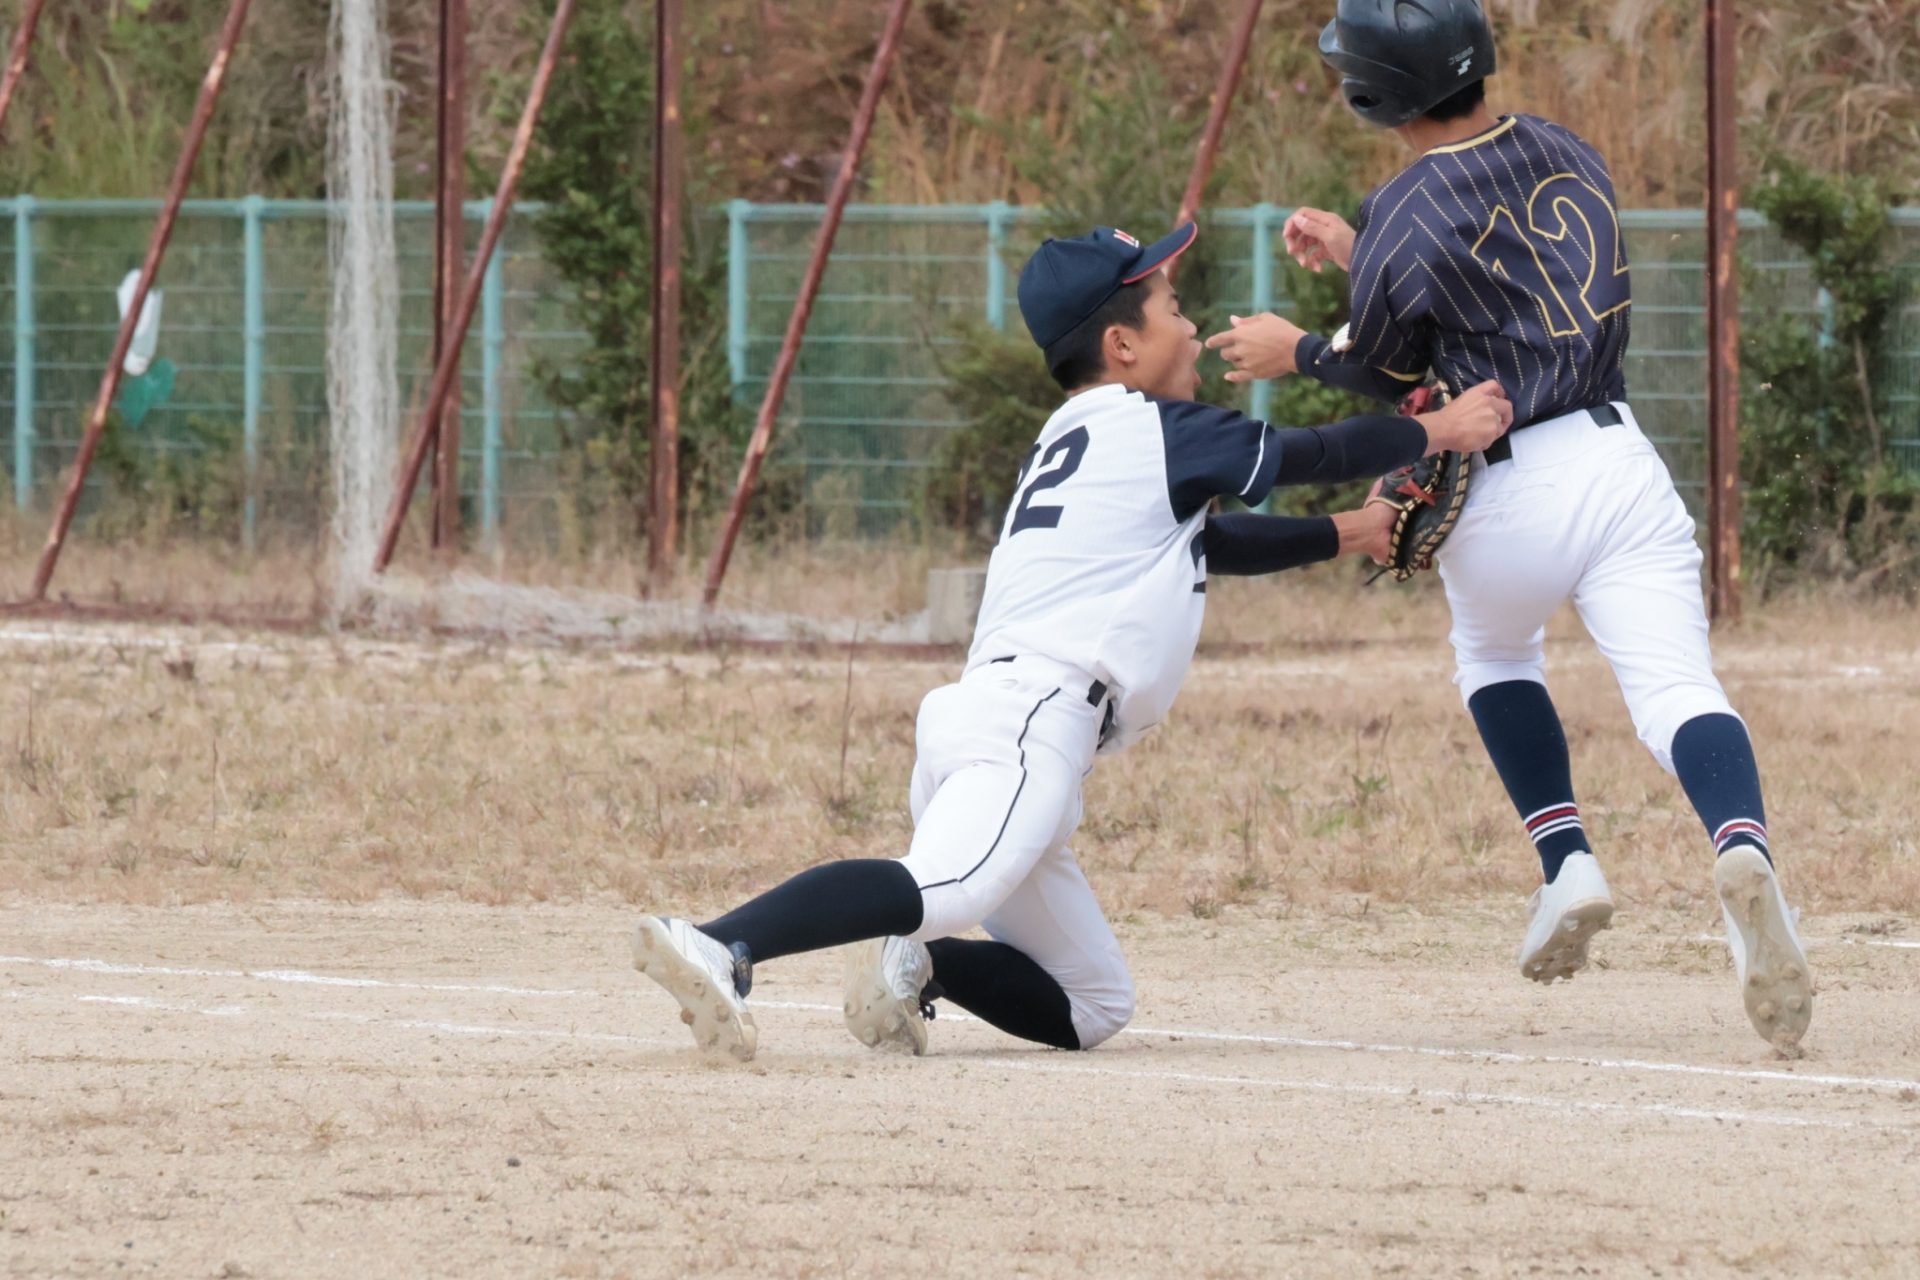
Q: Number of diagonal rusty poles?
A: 5